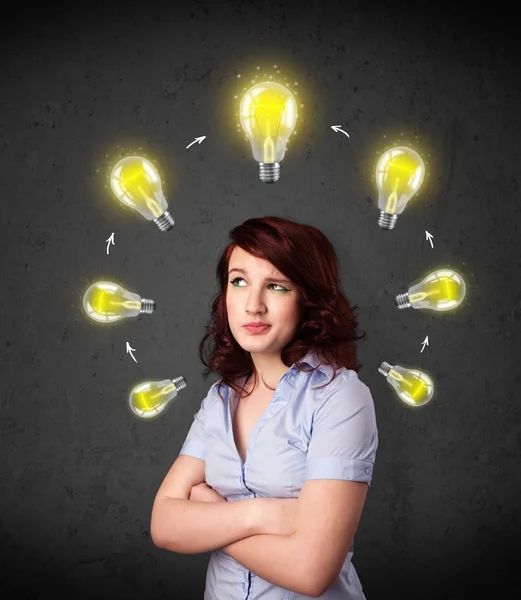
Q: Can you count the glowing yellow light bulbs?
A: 7